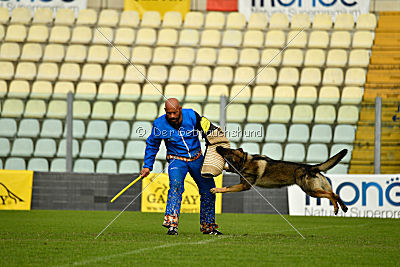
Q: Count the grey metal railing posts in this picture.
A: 3